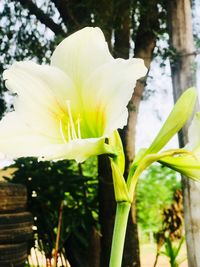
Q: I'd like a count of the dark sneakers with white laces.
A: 0